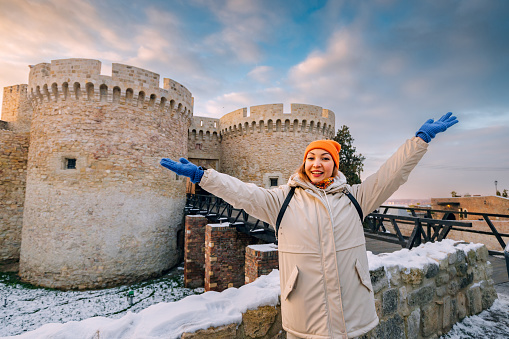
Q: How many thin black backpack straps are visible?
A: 2